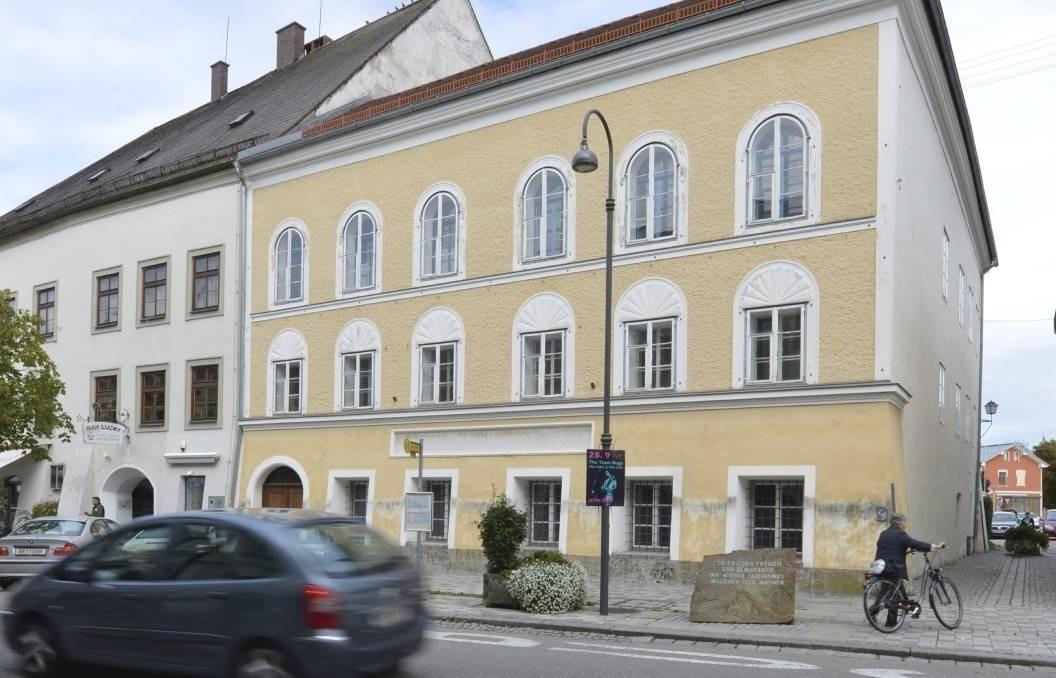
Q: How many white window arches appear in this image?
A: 12